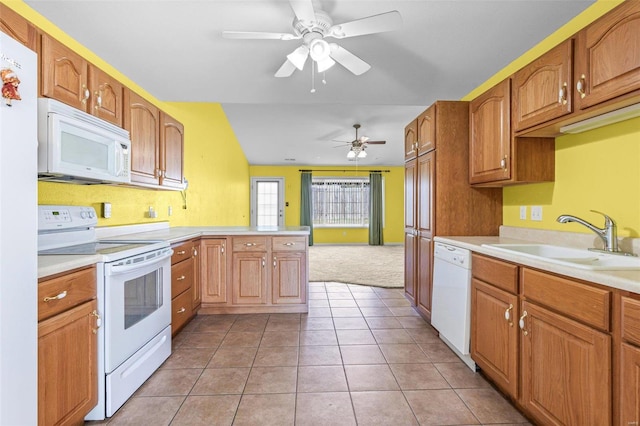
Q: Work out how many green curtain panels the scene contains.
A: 2